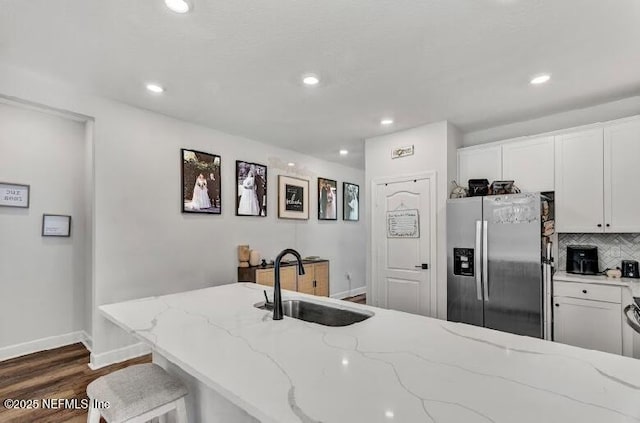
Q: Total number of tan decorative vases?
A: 2